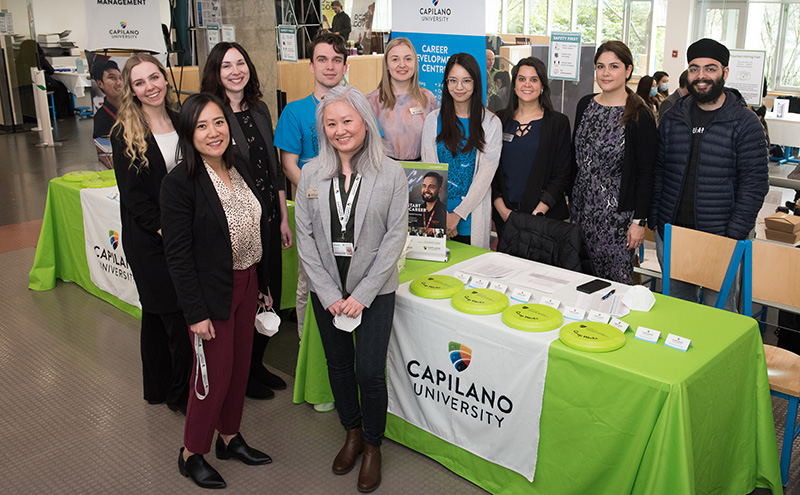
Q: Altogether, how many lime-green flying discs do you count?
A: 6